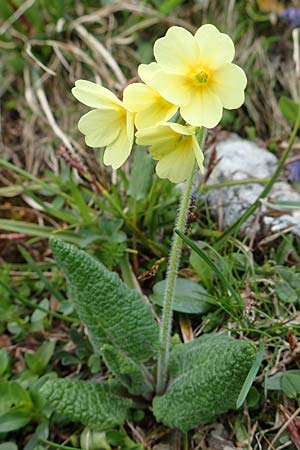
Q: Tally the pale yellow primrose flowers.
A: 4